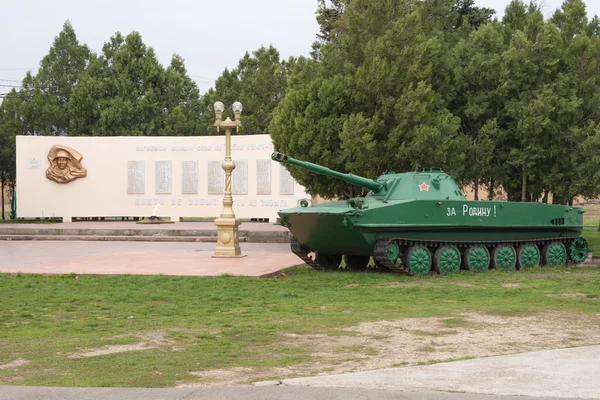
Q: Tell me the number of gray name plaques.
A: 7